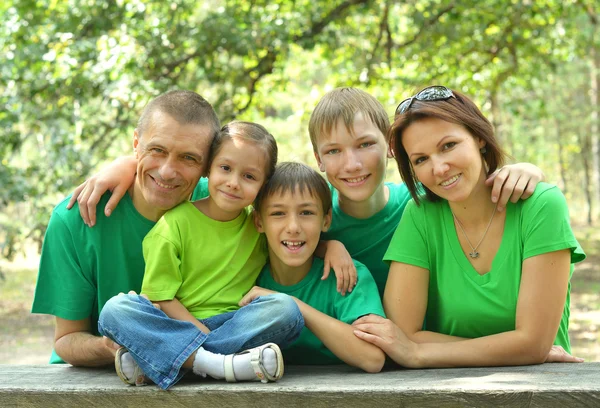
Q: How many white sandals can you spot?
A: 2